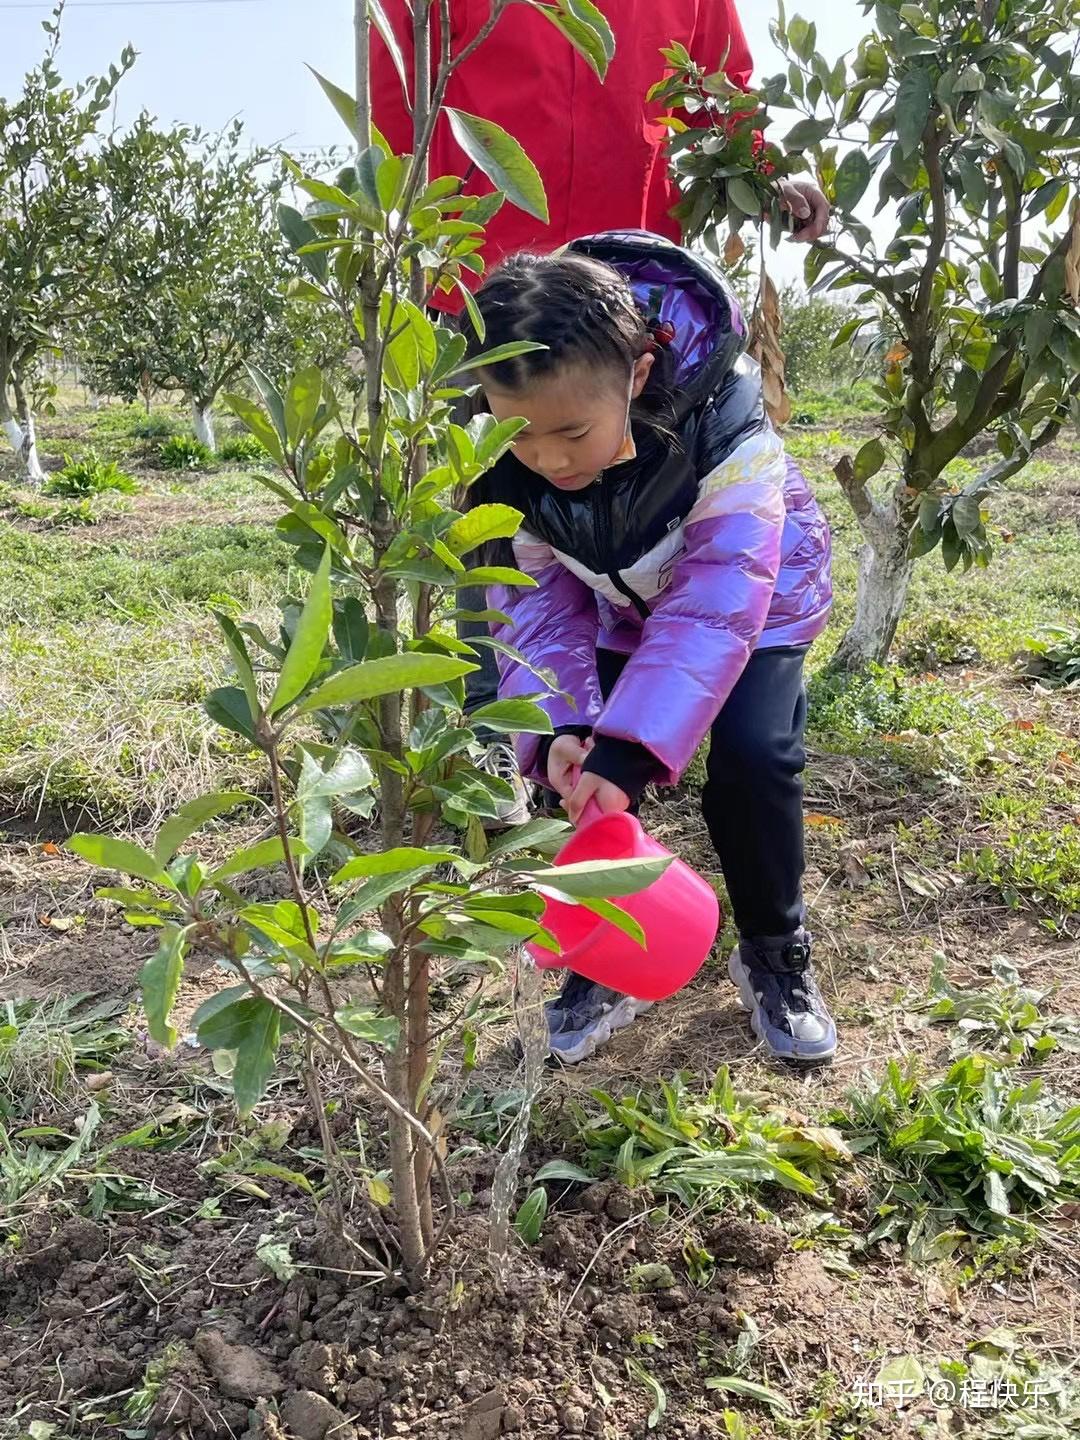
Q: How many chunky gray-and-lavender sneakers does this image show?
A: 2